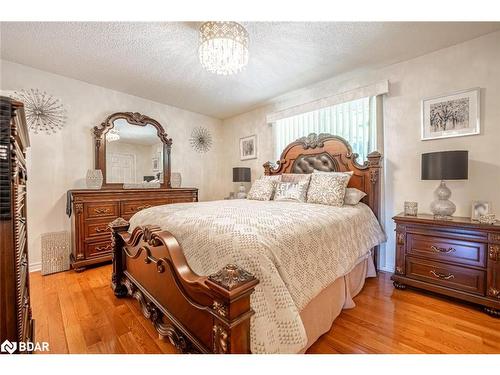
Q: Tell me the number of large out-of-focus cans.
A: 0